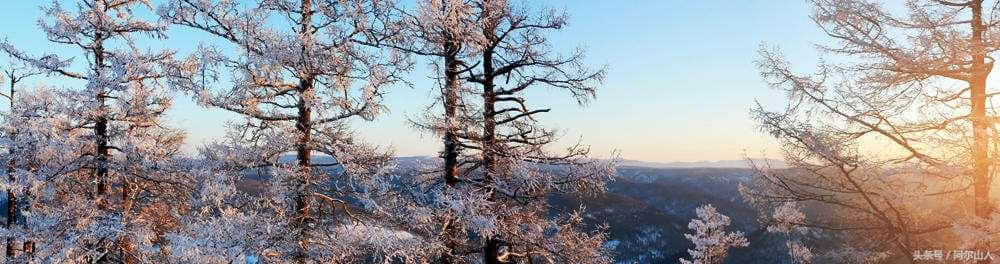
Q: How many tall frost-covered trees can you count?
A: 5